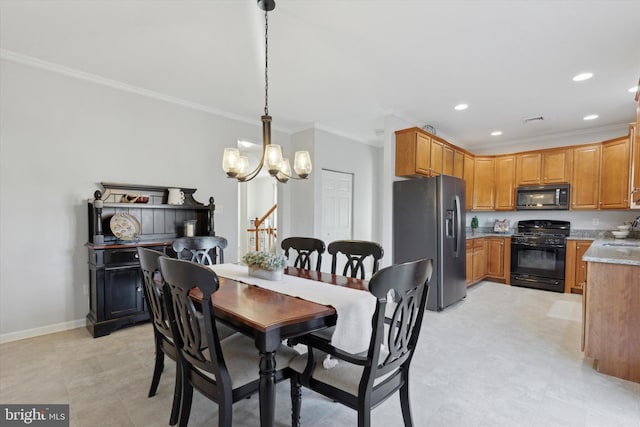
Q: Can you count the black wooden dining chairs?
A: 6